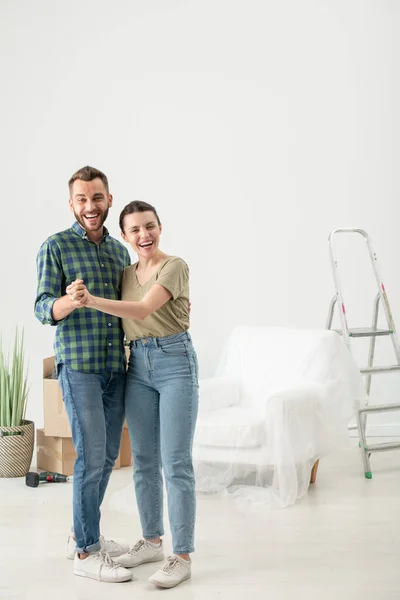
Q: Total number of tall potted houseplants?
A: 1